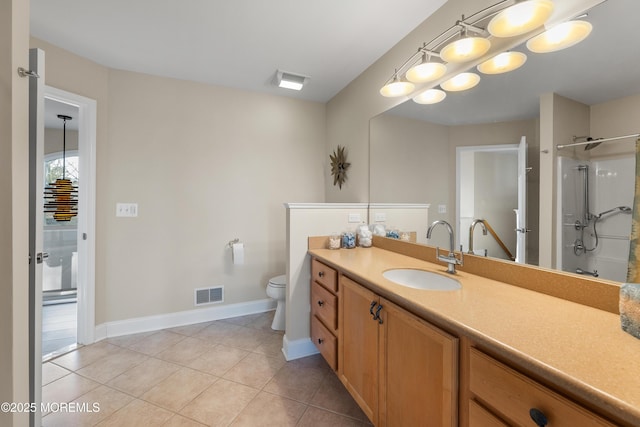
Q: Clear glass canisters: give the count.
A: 3